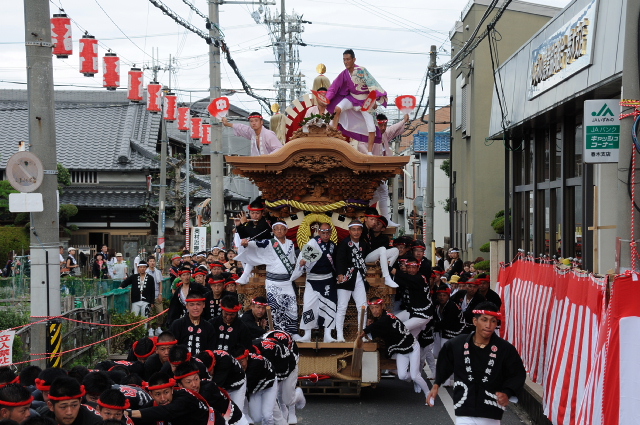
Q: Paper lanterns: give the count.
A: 9